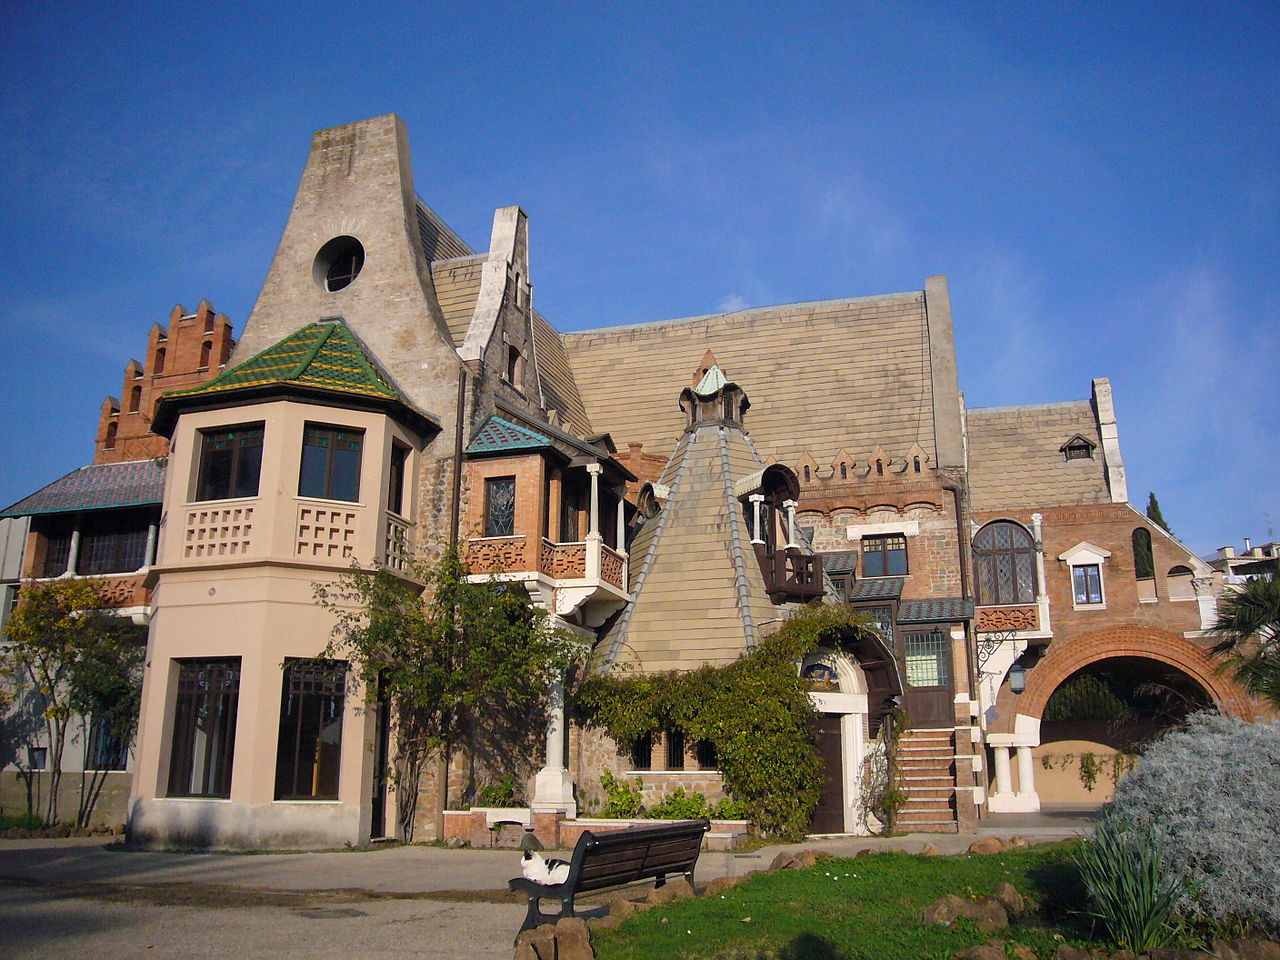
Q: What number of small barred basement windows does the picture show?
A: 3